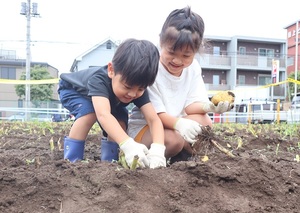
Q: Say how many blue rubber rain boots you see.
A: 2